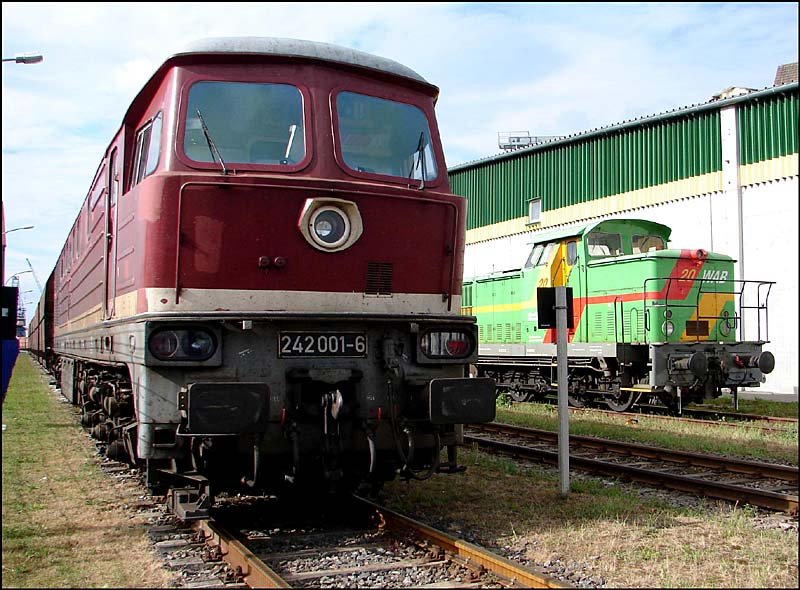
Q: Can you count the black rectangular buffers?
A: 2